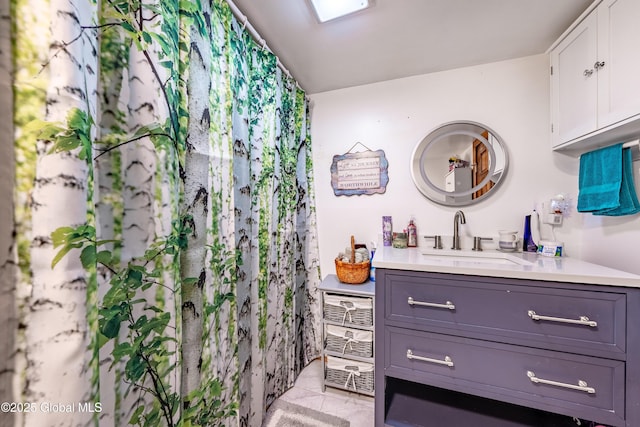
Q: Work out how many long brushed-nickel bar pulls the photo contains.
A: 4